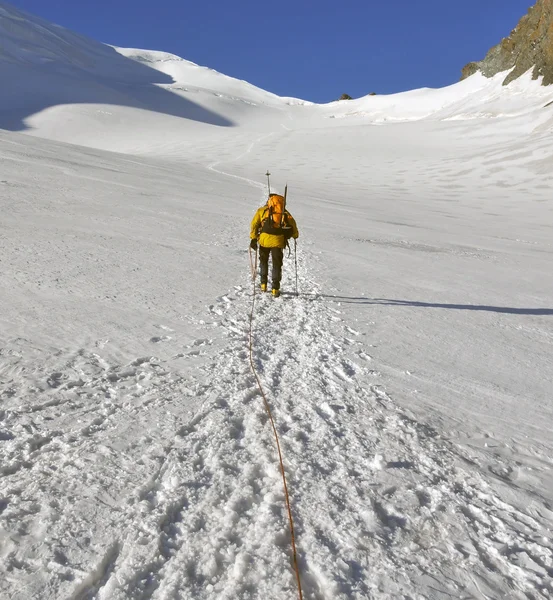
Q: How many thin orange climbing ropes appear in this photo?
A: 1